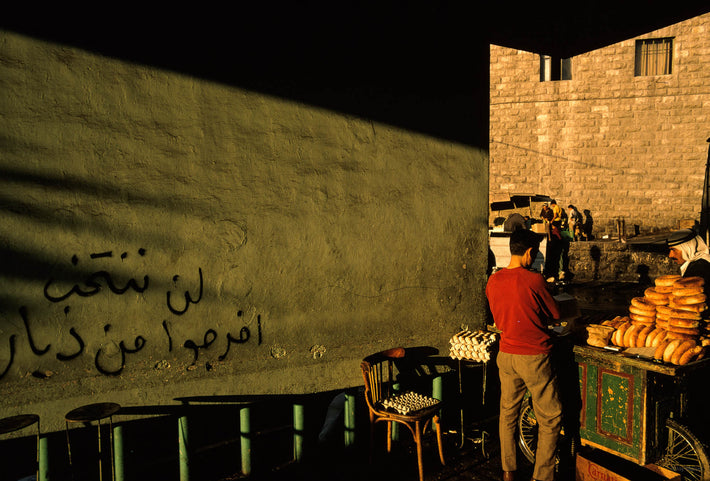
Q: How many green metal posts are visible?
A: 8